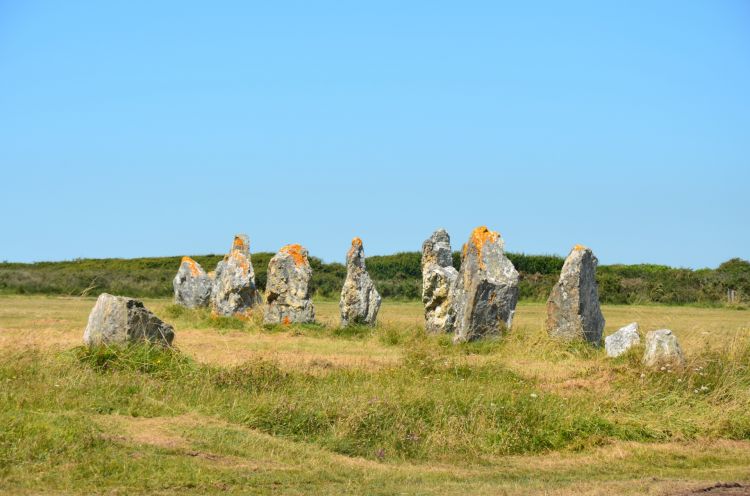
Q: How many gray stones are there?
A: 10